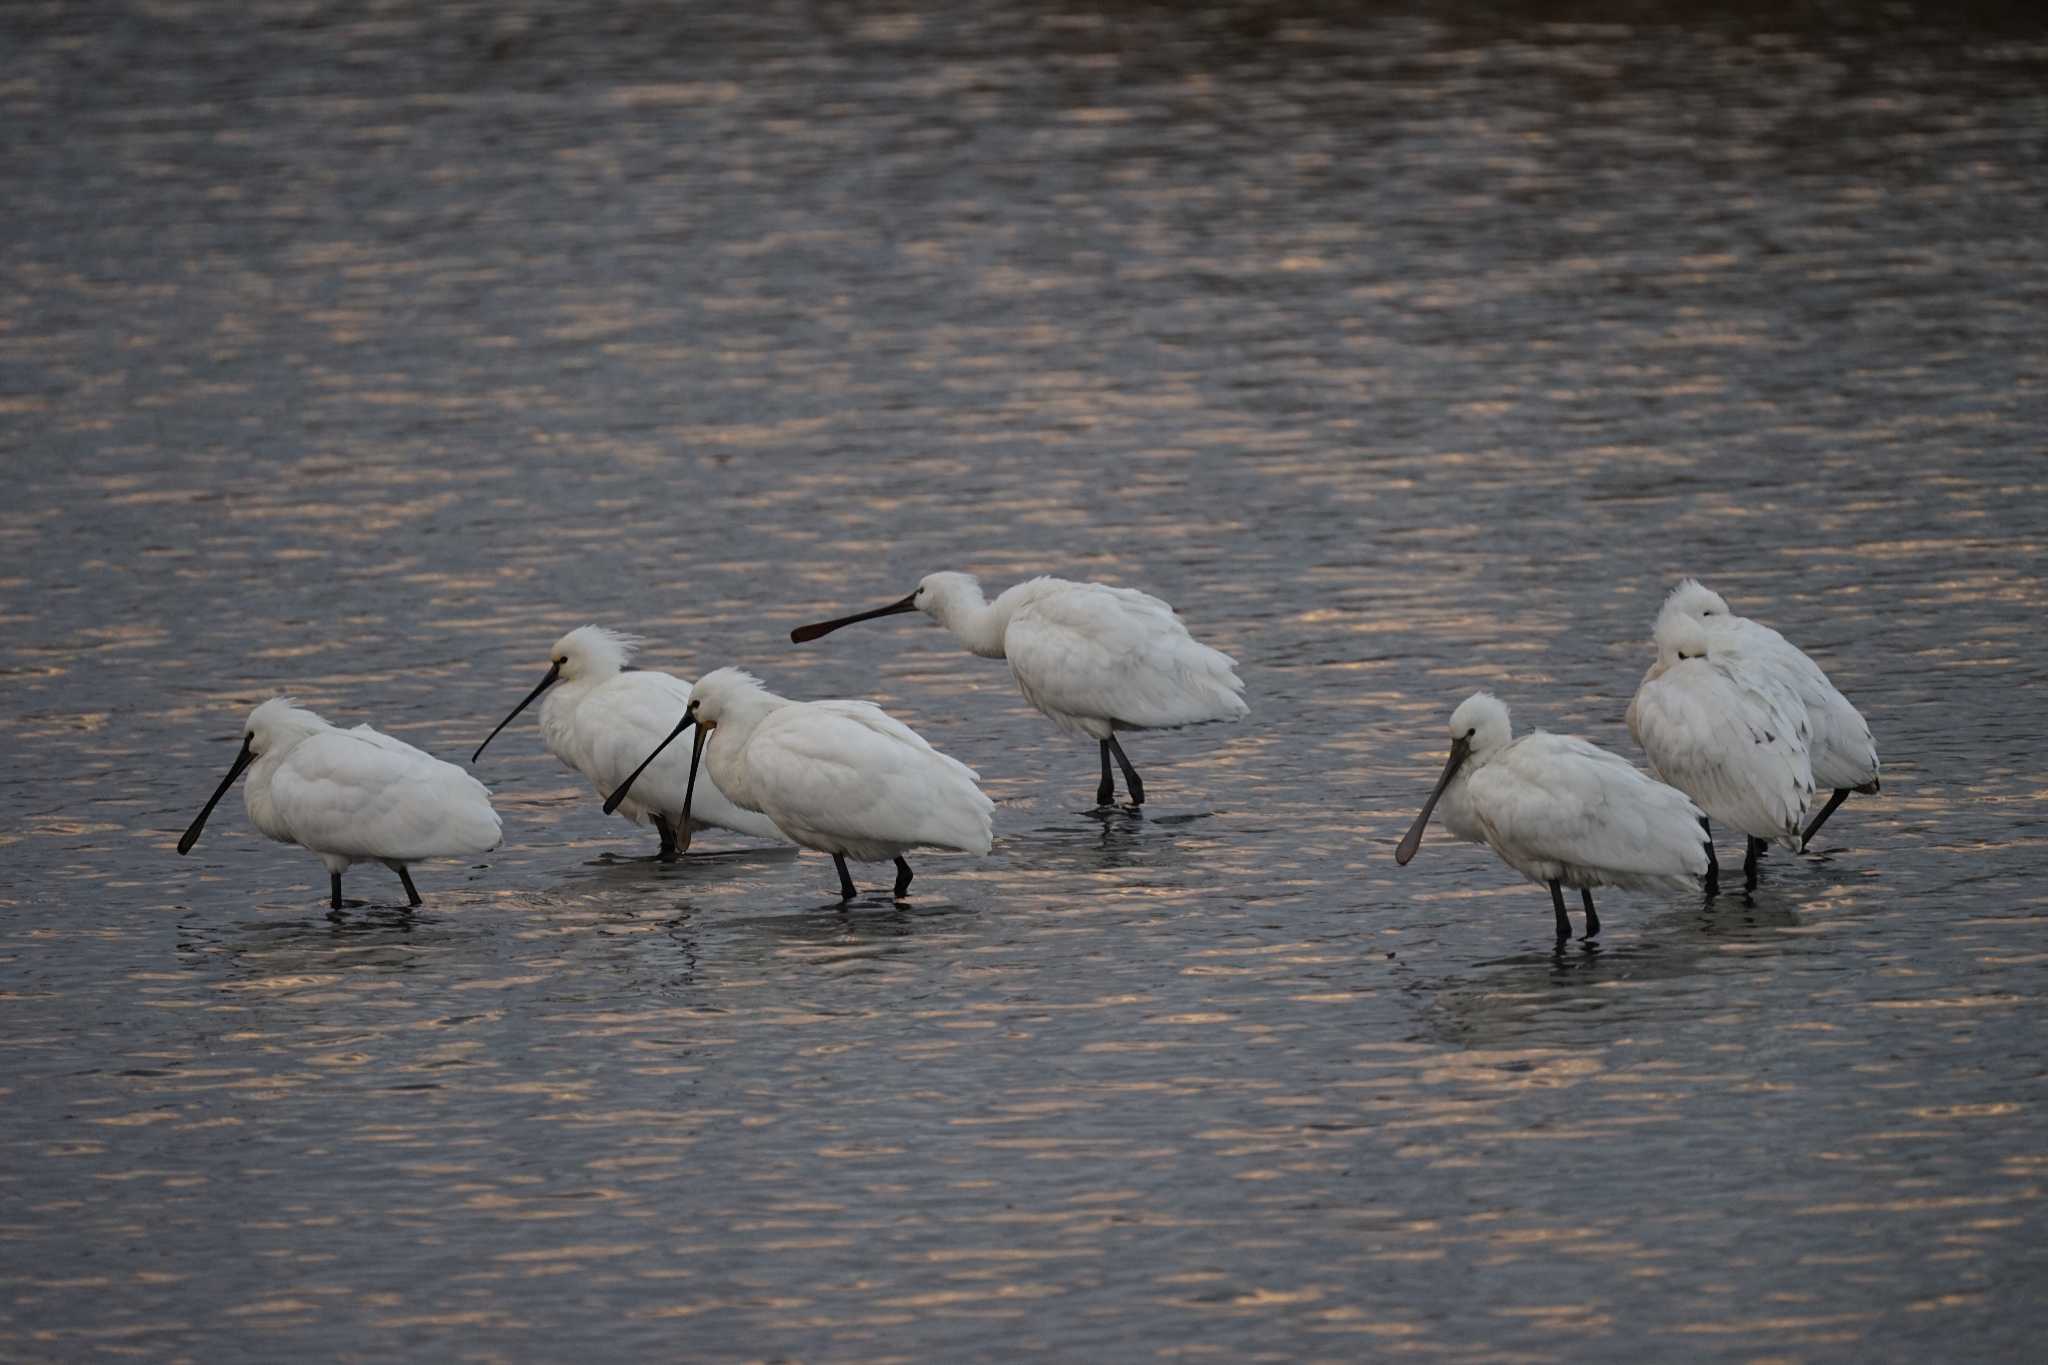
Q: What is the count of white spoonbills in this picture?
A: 7